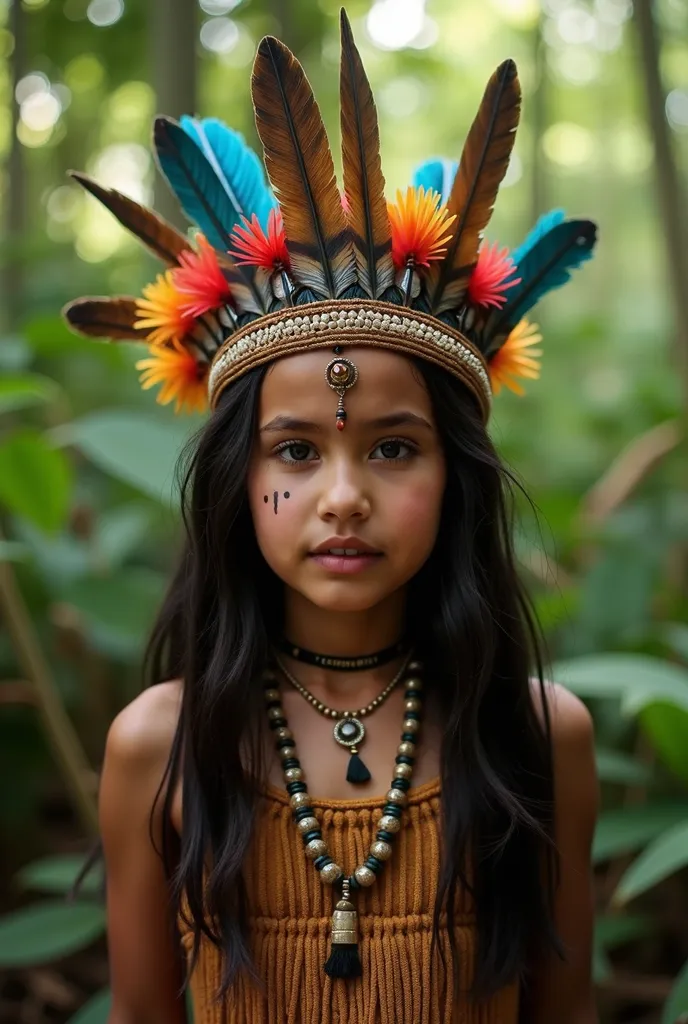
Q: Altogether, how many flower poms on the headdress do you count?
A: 7